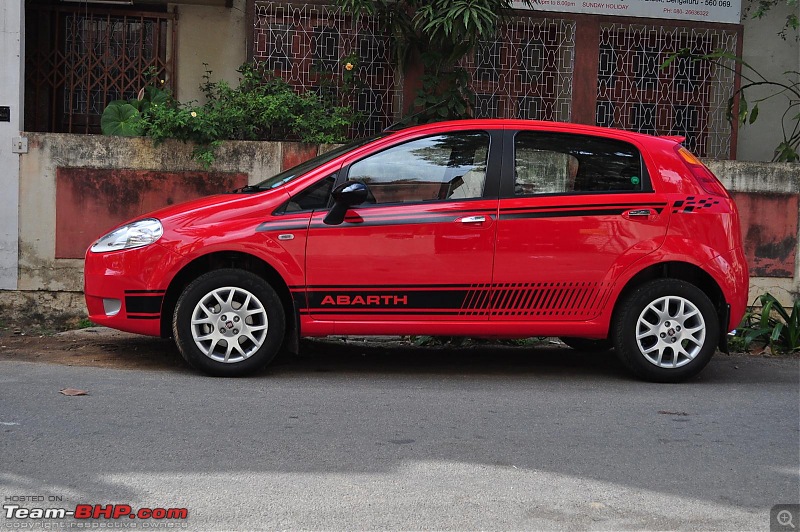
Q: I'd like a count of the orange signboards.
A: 0